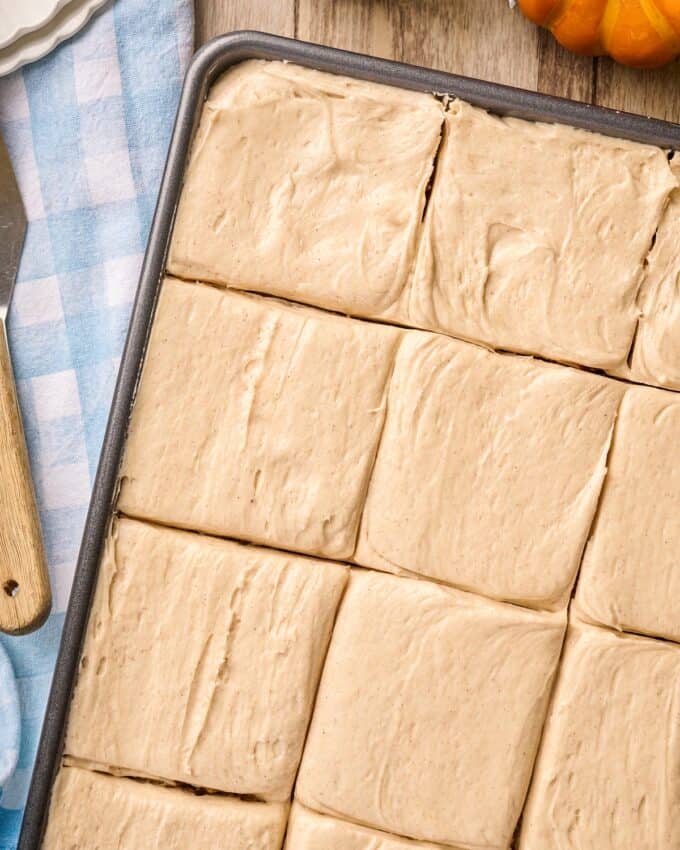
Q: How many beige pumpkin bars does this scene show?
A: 11